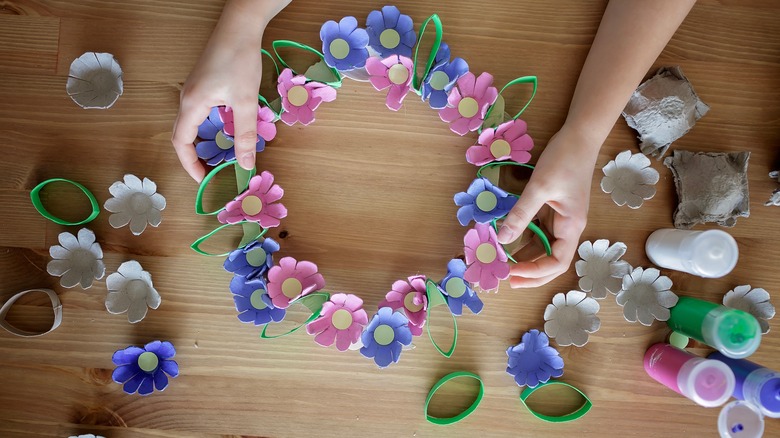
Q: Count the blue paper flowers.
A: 11